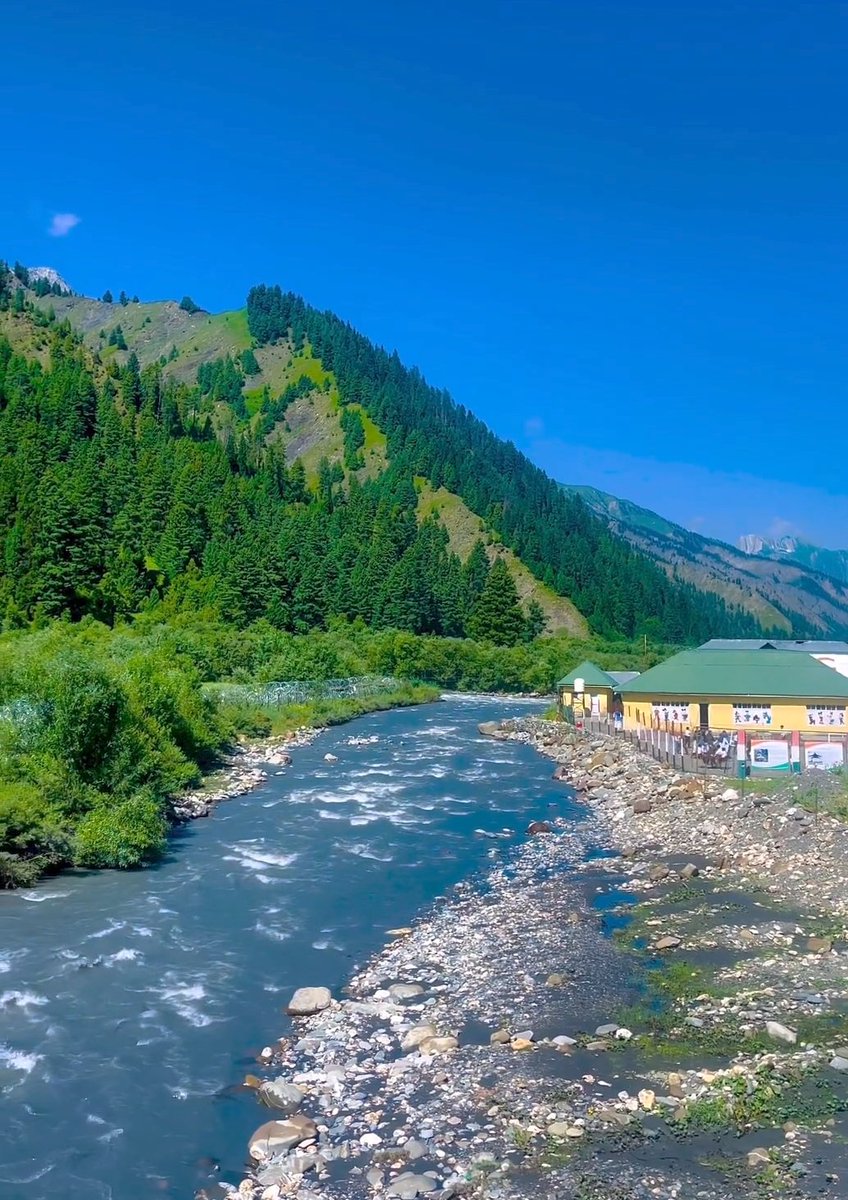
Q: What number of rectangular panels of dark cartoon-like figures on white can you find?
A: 3